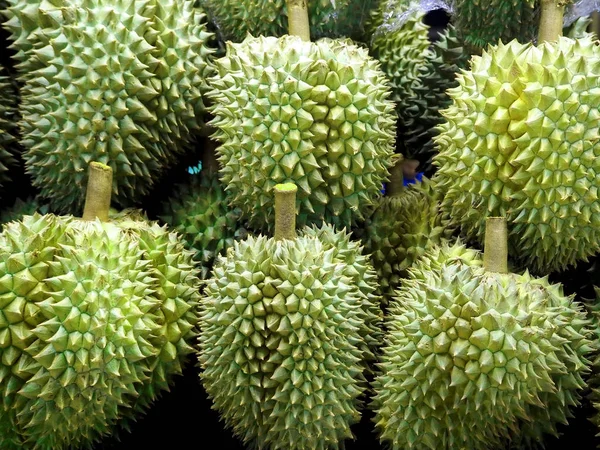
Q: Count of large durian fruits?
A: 6